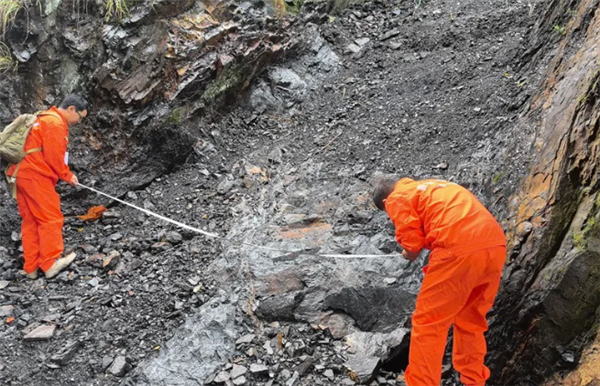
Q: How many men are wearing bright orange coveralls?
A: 2